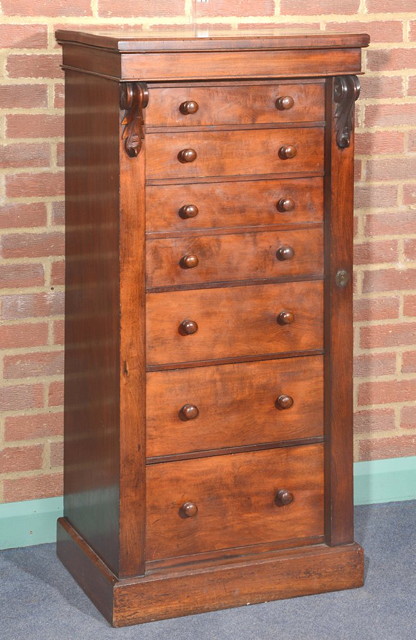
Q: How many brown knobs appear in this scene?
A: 14